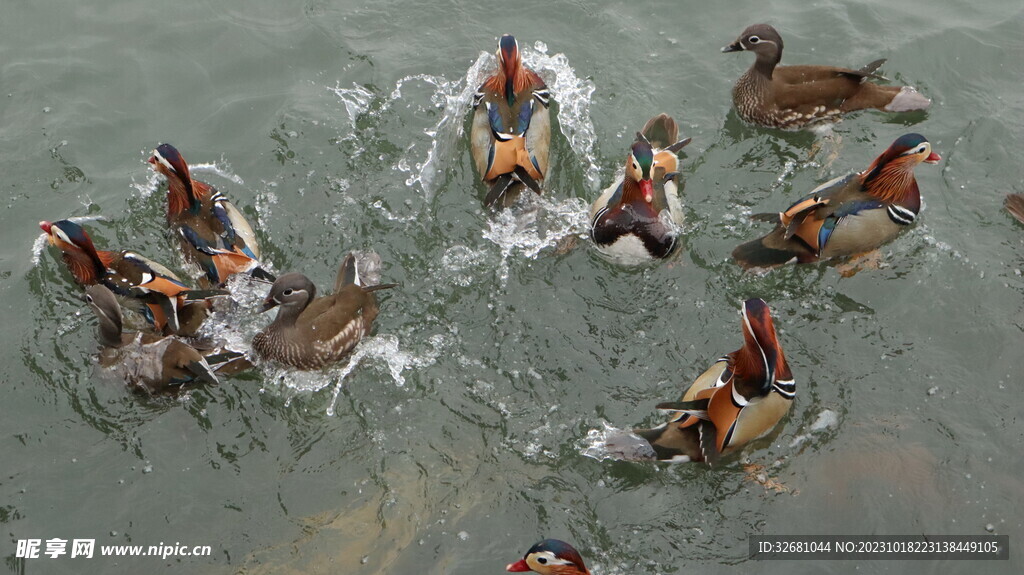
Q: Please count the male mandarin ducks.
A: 7